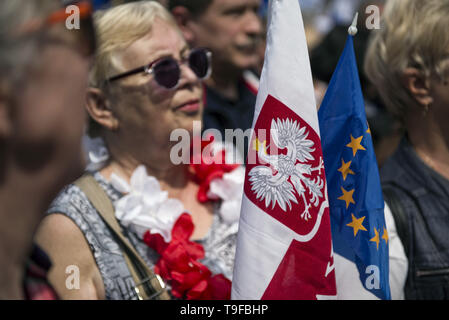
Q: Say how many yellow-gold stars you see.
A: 7